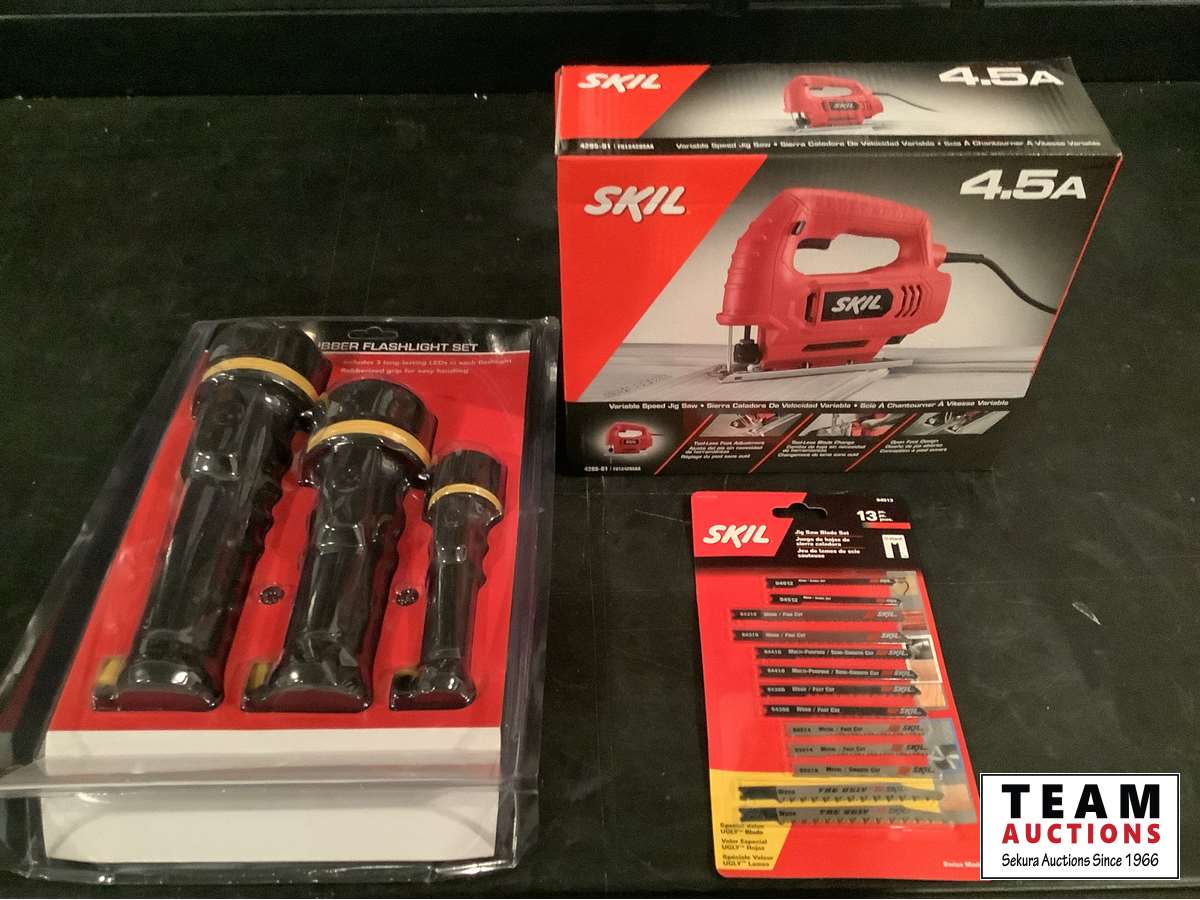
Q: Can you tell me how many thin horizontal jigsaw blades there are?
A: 13